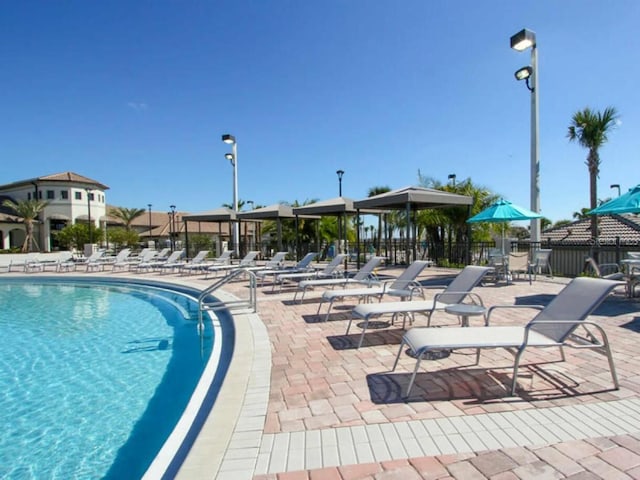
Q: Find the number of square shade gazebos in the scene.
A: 4